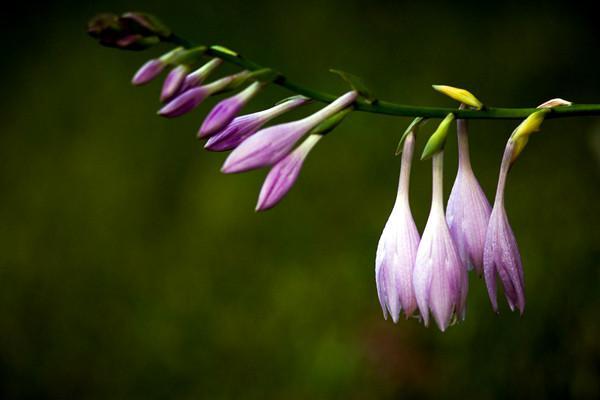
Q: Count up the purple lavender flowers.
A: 12